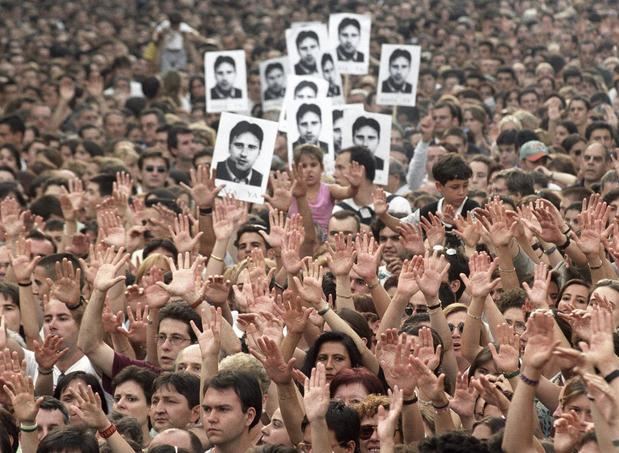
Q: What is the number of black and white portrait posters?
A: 11